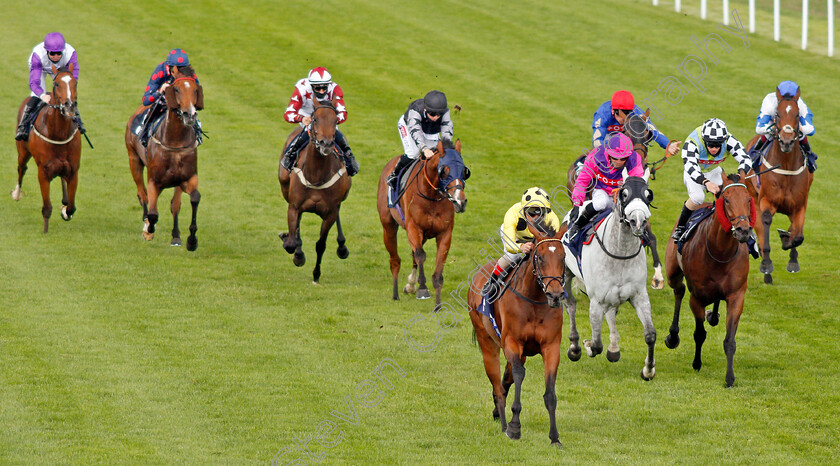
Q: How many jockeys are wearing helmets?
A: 9